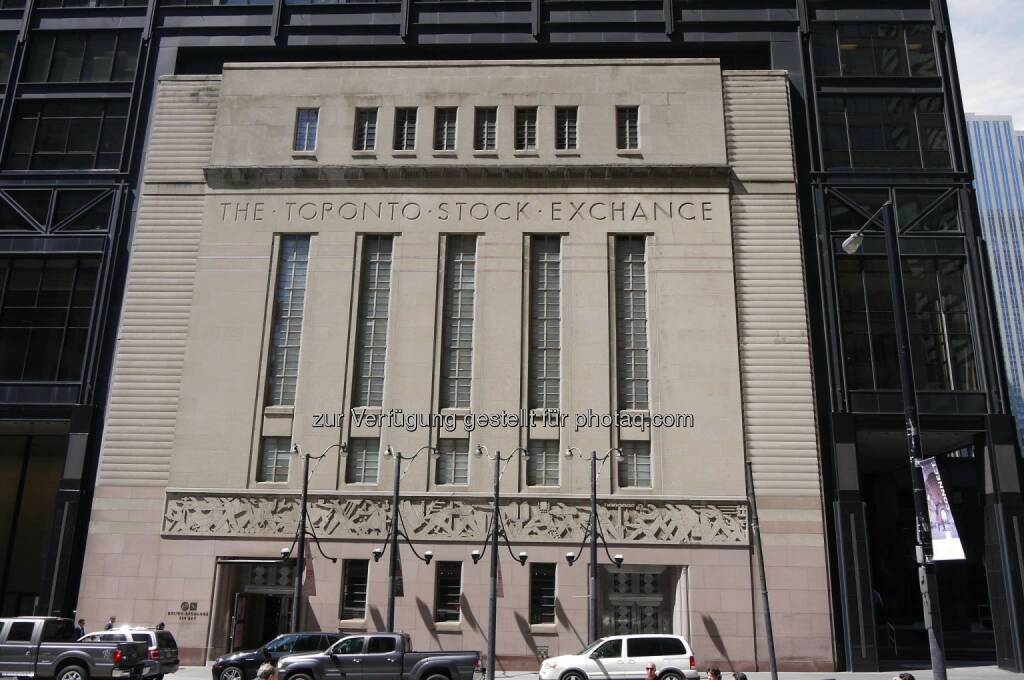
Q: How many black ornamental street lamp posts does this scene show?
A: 4